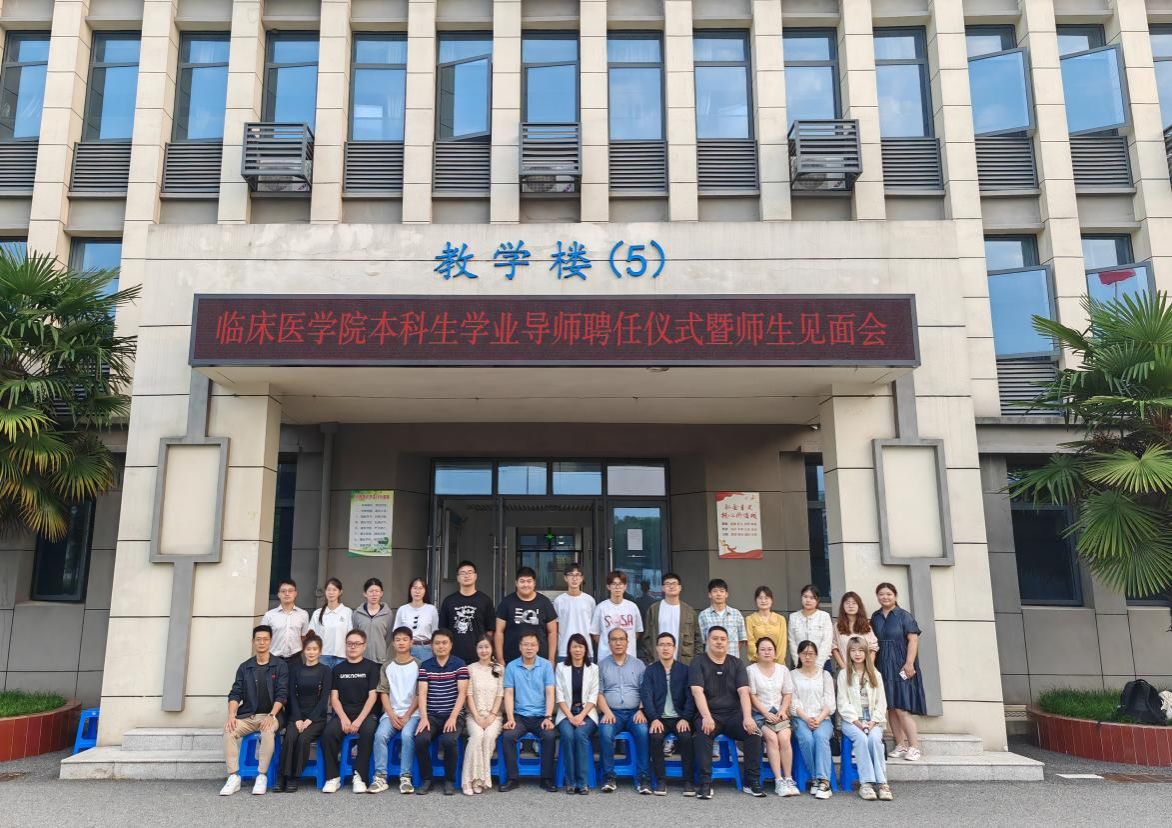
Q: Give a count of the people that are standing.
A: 14